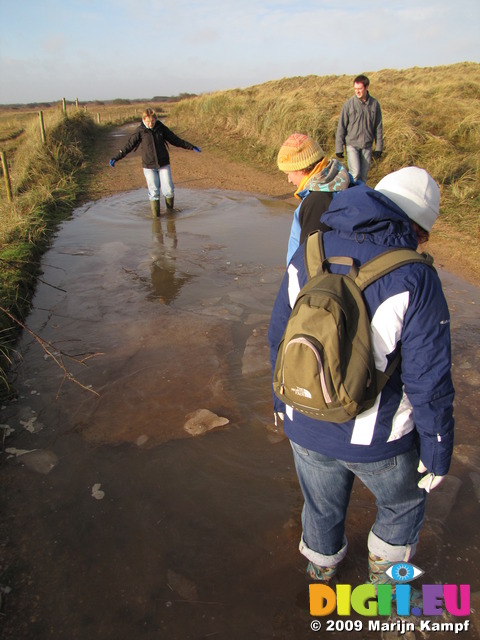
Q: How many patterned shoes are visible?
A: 2